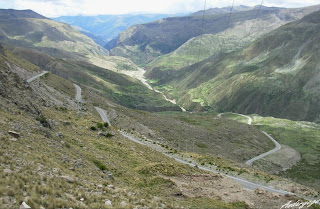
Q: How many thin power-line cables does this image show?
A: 3